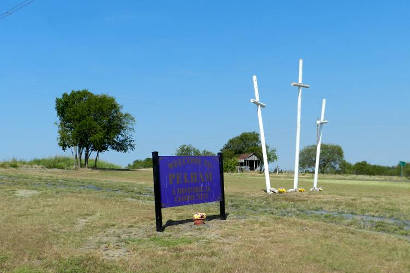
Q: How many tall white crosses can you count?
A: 3